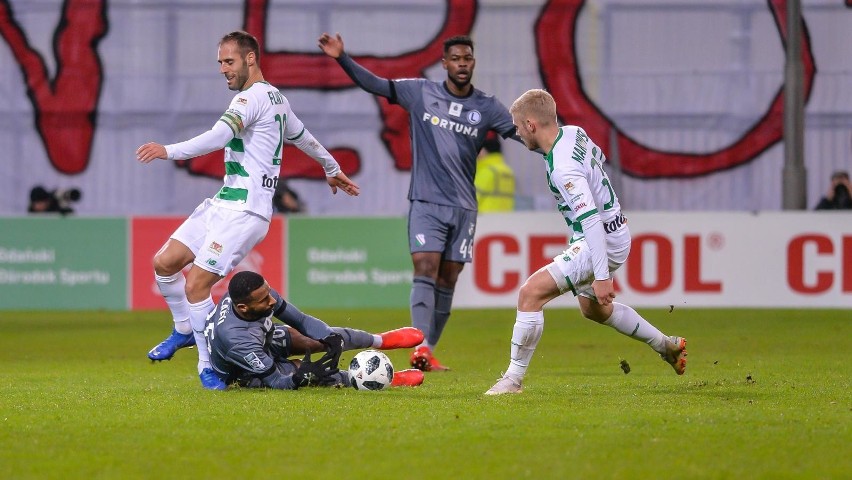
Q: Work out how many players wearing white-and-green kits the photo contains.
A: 2